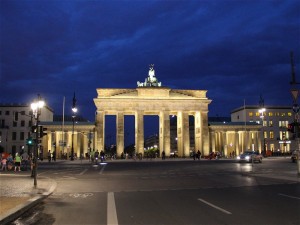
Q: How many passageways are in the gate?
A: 5